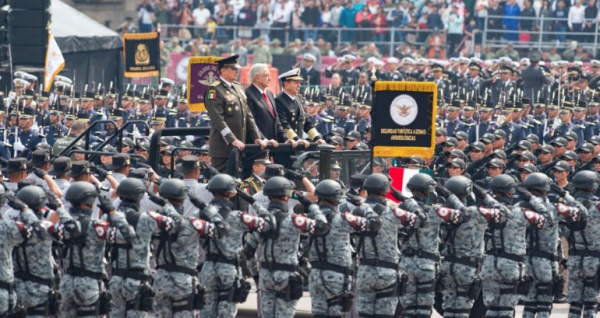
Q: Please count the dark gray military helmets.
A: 14